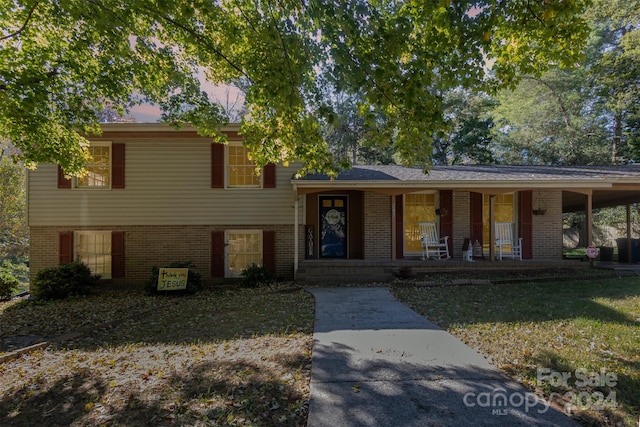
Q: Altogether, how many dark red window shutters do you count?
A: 12